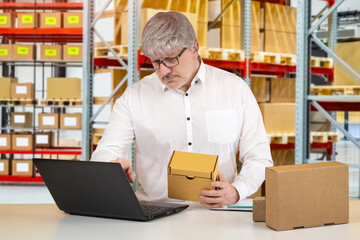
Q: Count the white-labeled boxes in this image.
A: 9